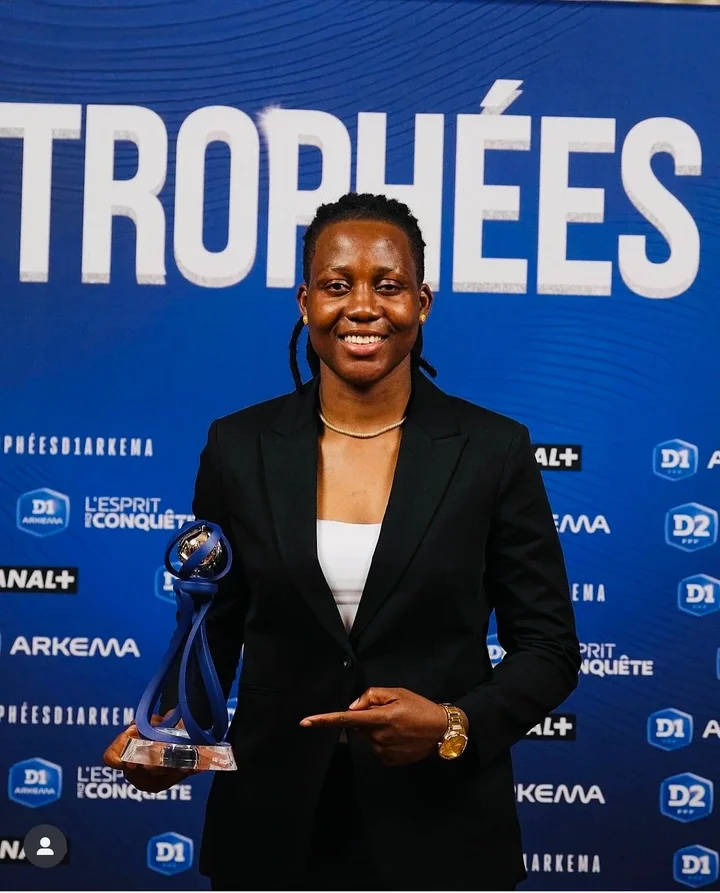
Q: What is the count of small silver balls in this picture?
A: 1